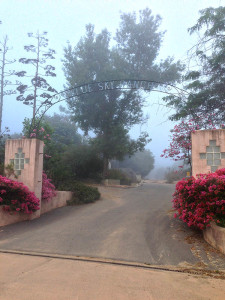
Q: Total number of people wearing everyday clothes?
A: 0